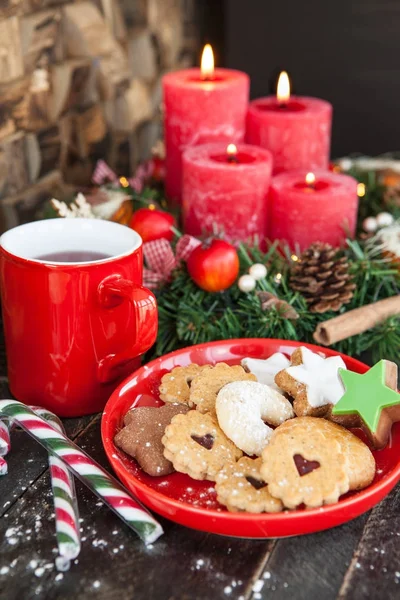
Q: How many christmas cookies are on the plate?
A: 11